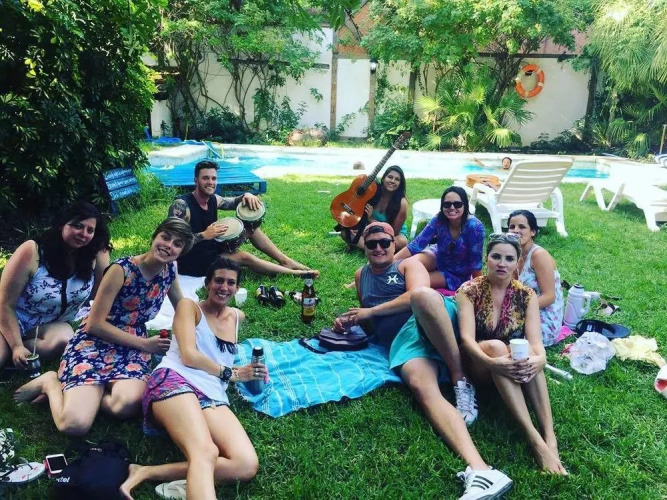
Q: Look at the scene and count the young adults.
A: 9